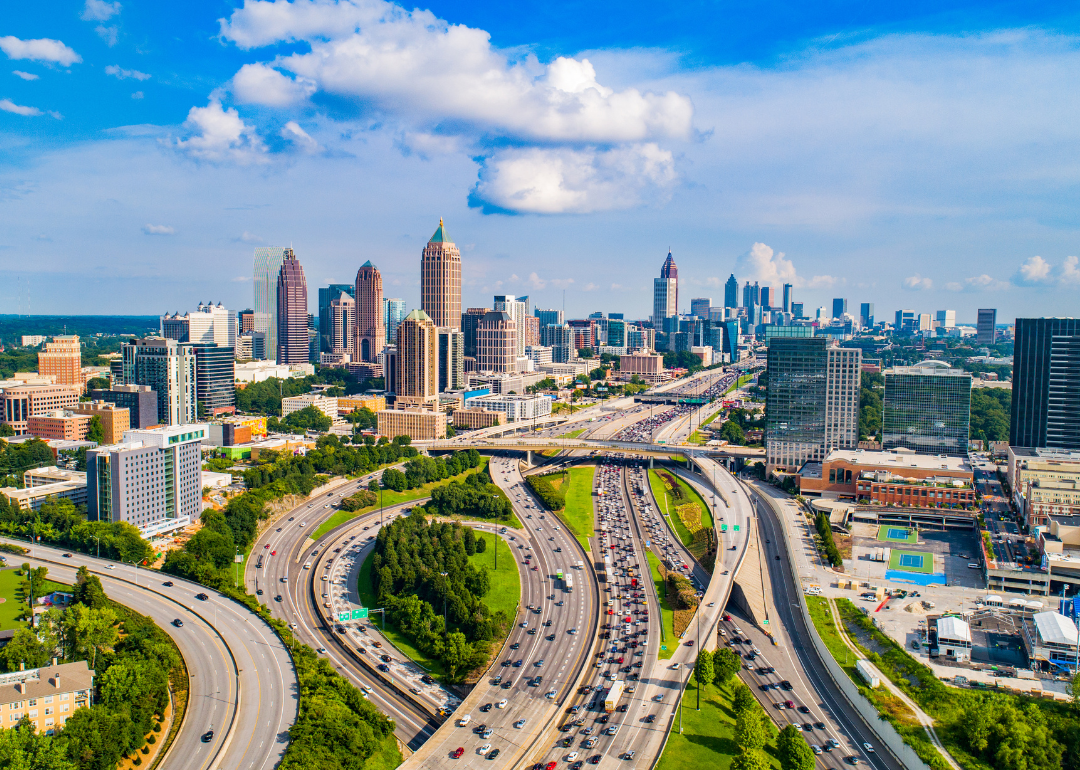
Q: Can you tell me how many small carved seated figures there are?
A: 0